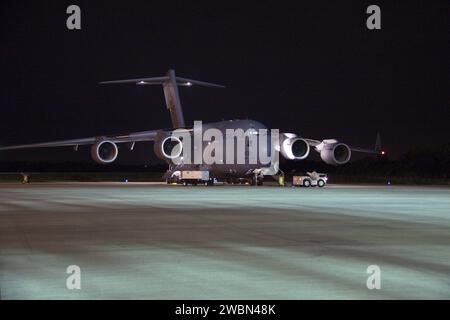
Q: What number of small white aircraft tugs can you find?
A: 1